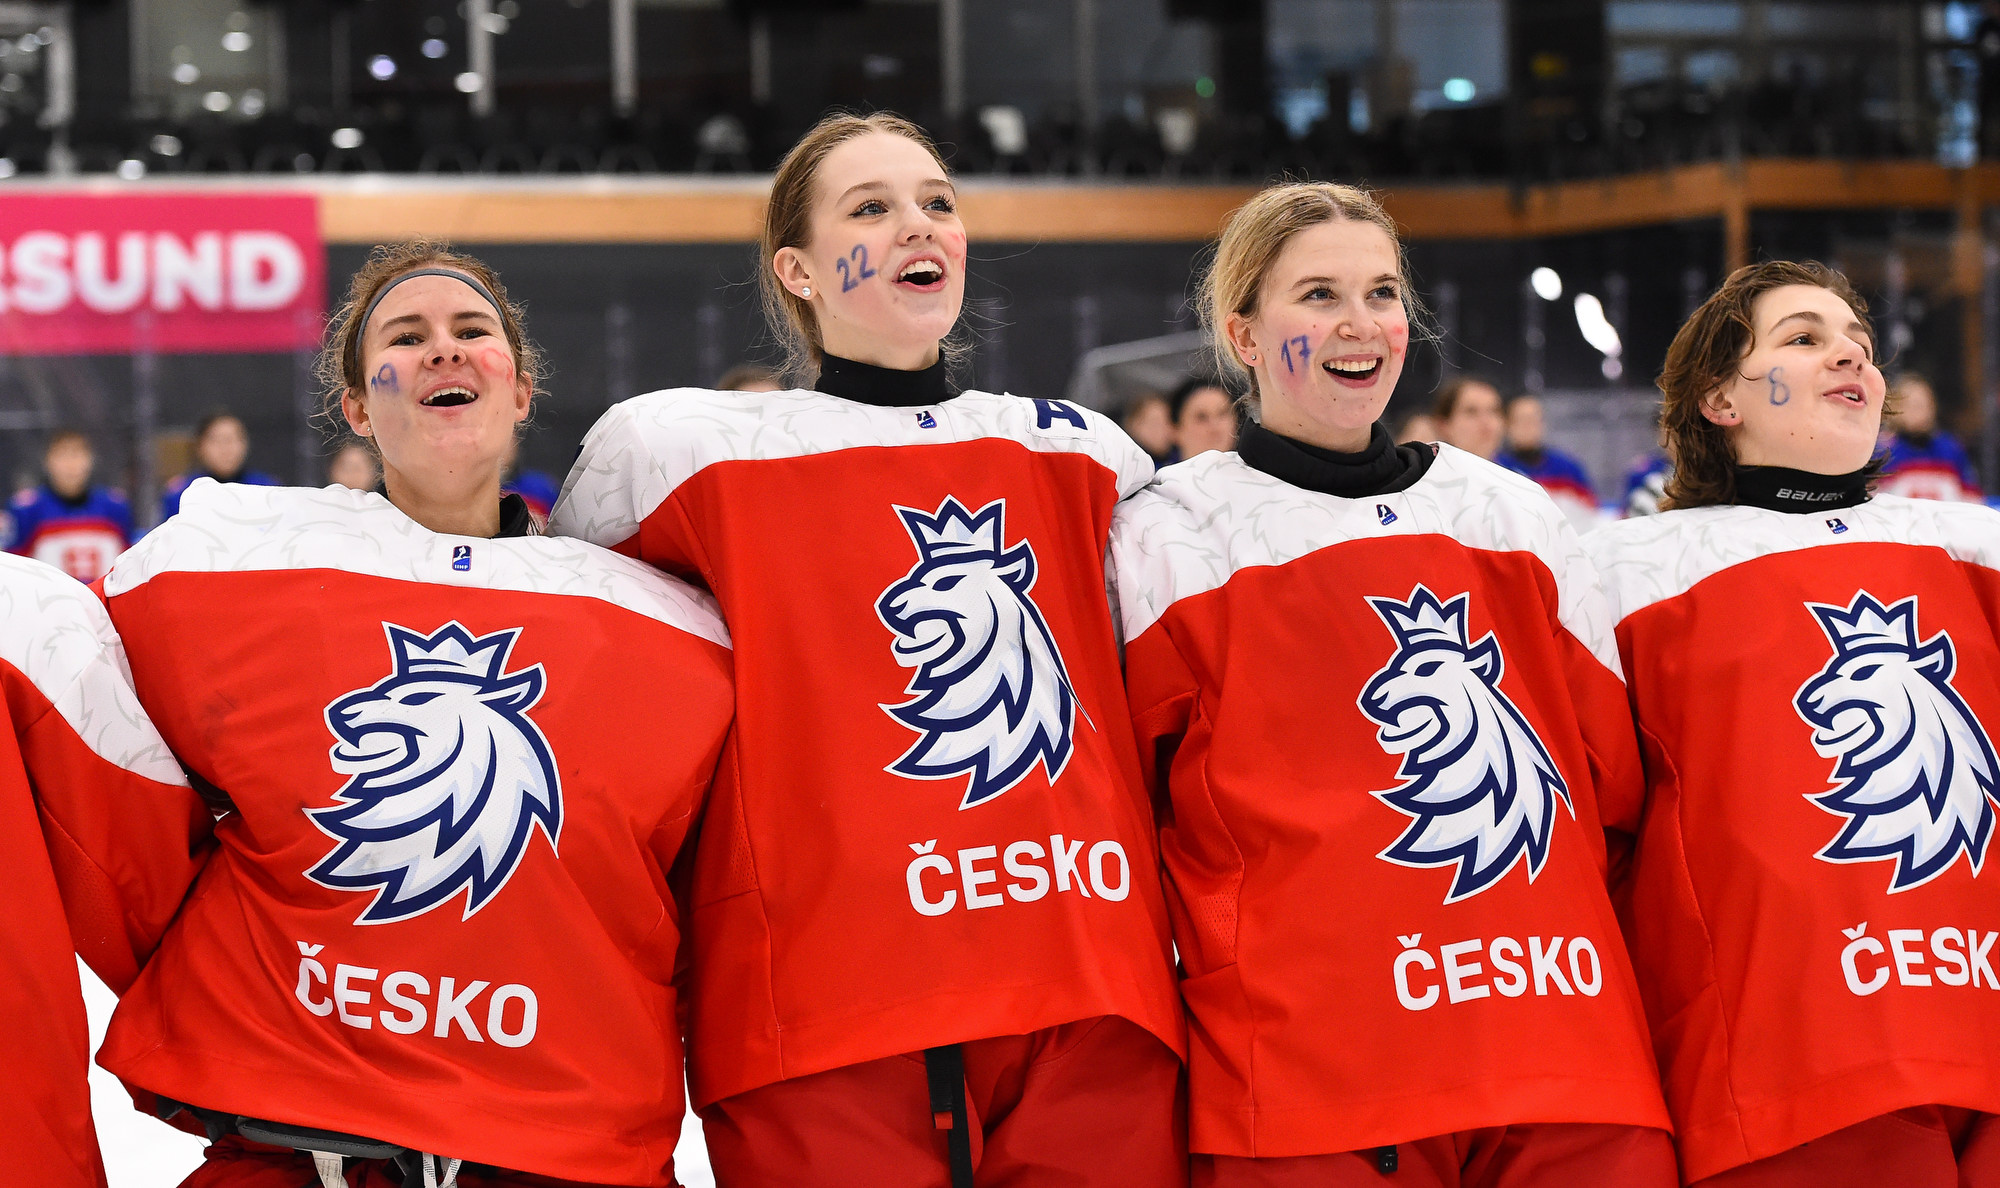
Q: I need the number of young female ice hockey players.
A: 4